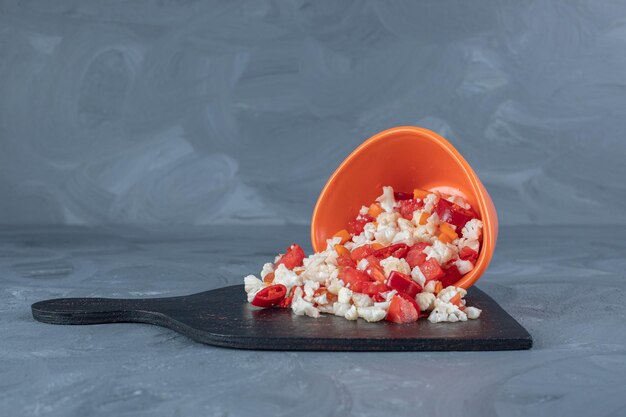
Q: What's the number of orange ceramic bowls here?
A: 1